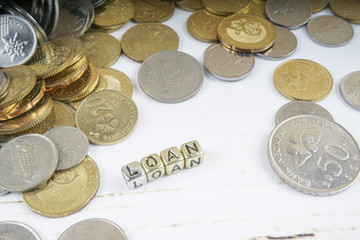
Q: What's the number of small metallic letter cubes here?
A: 4